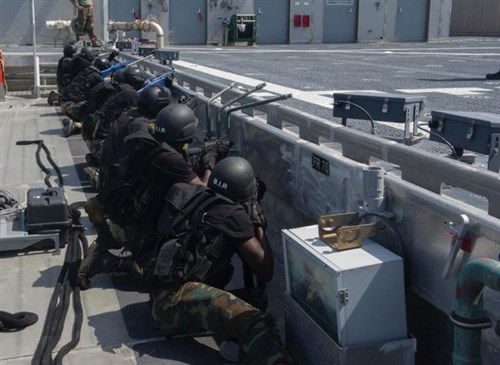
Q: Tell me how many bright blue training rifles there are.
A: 2